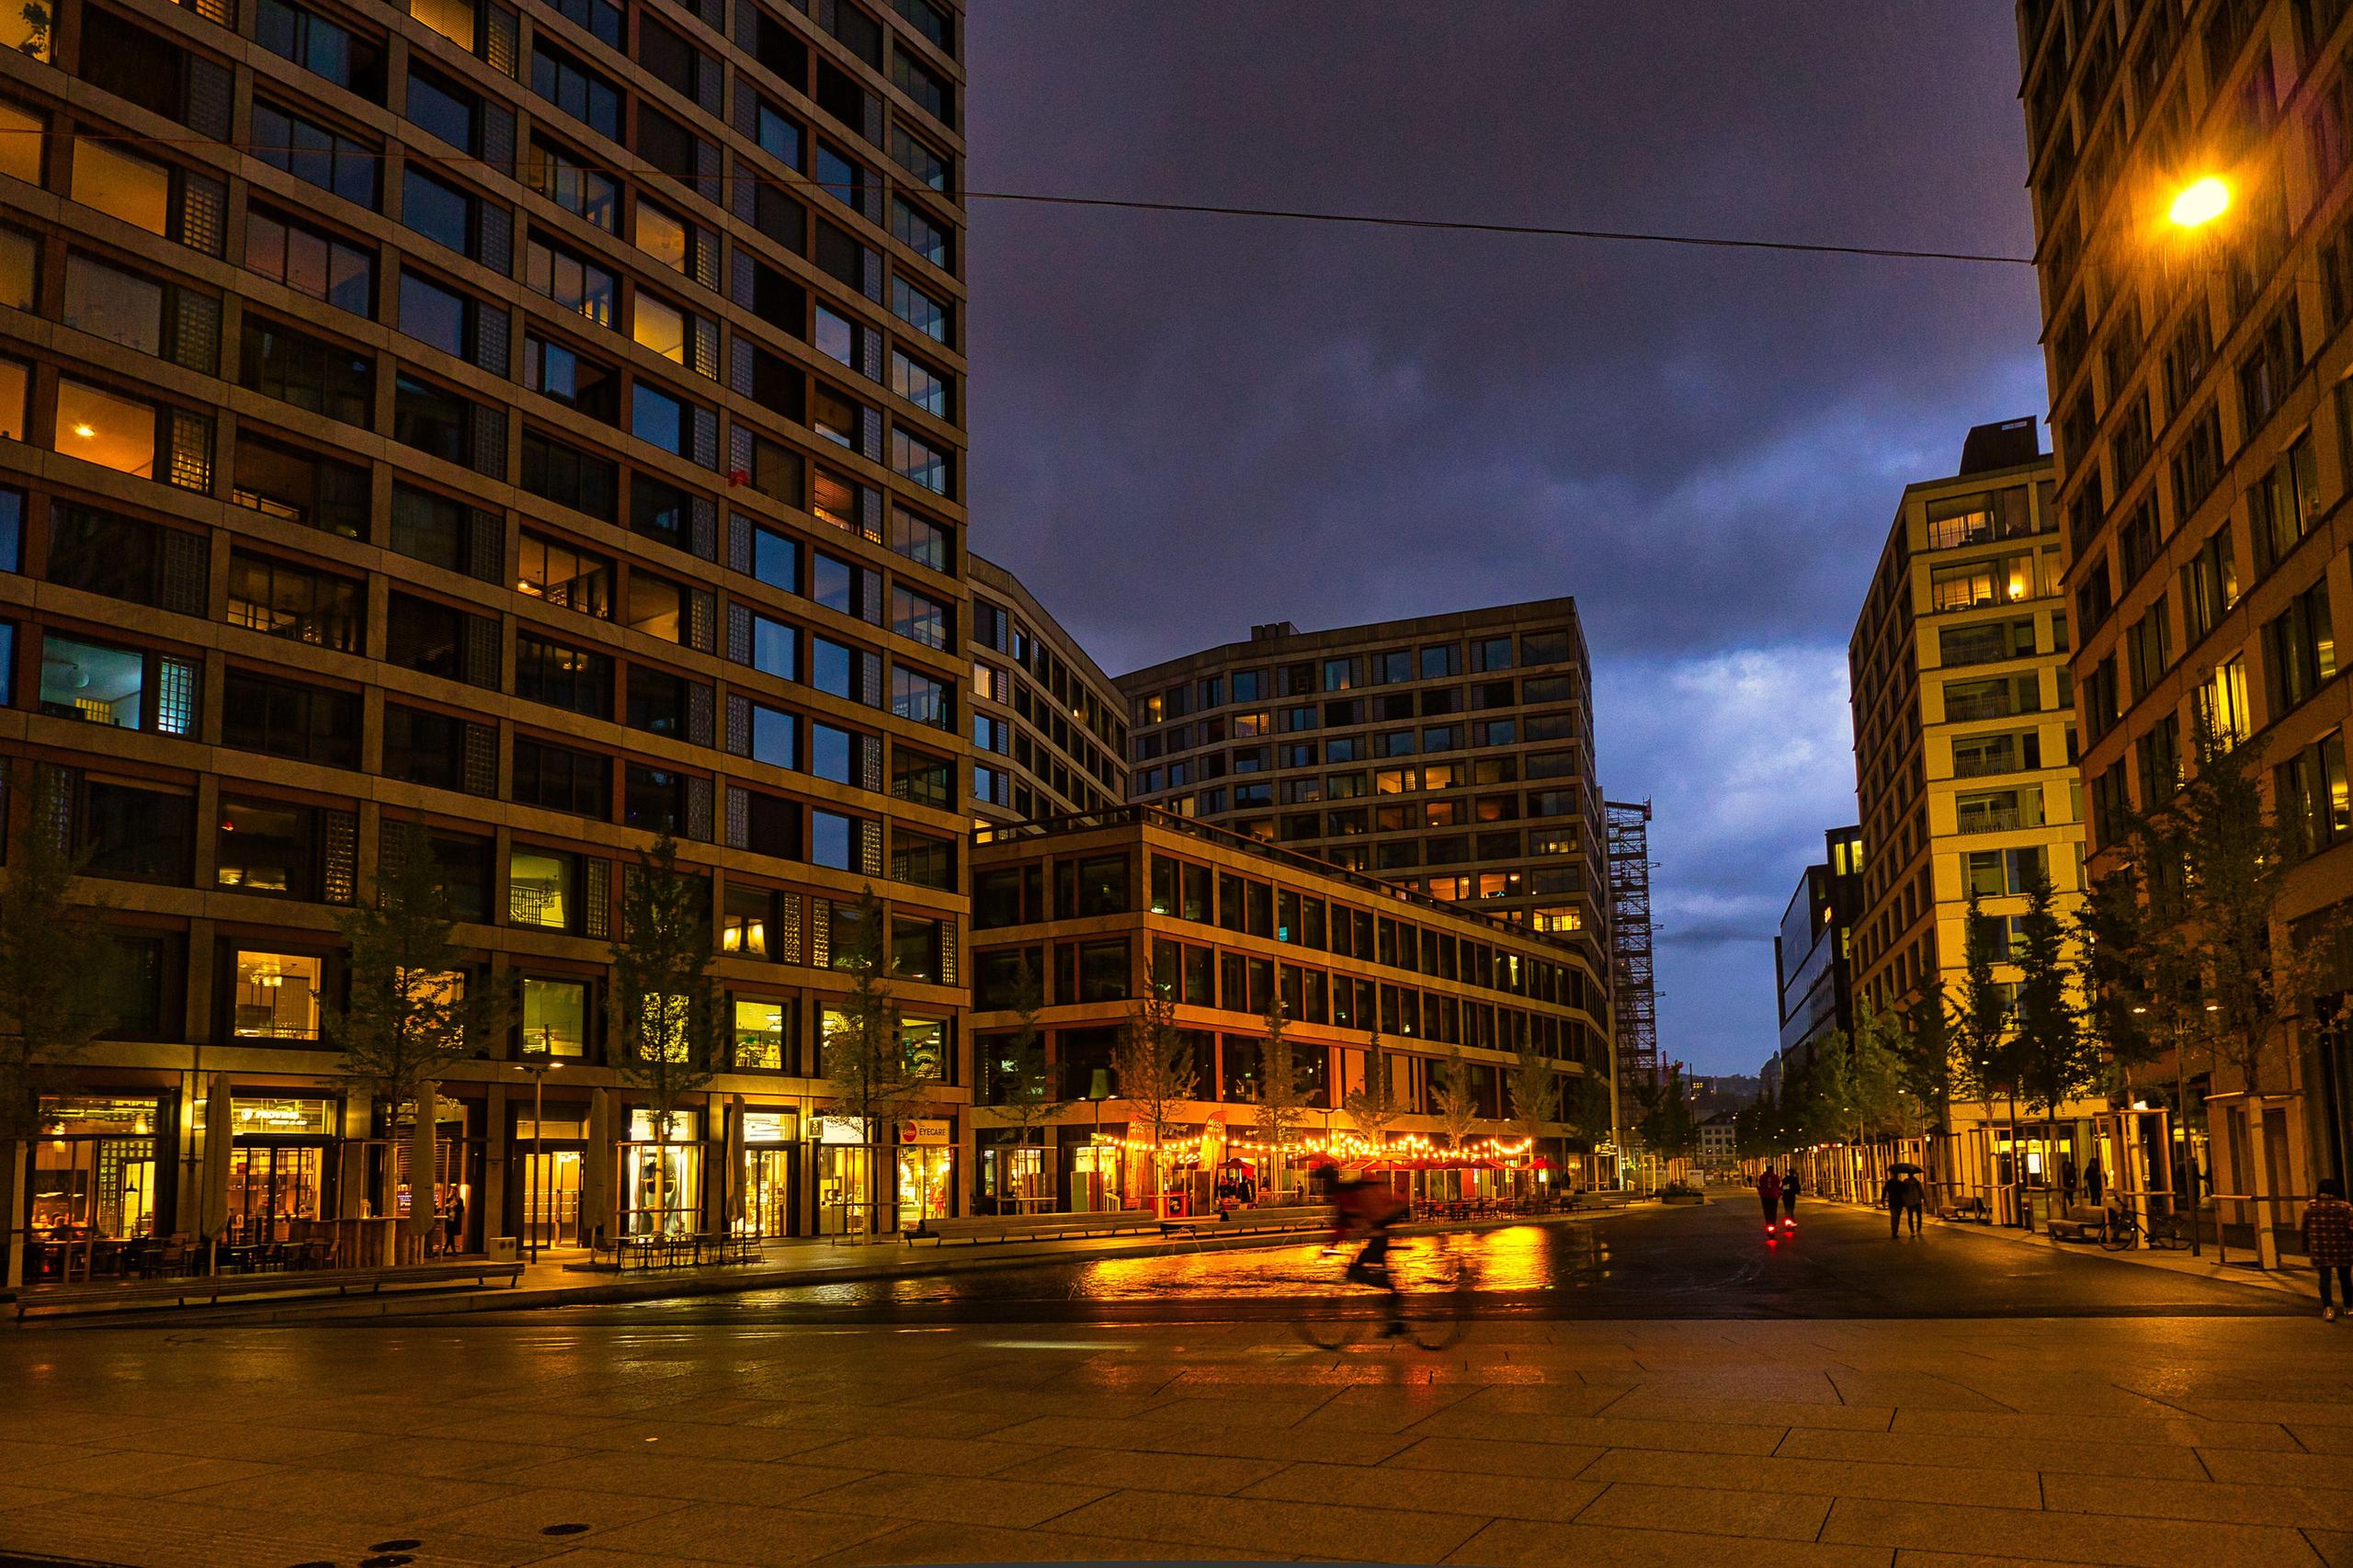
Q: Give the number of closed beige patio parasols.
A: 4